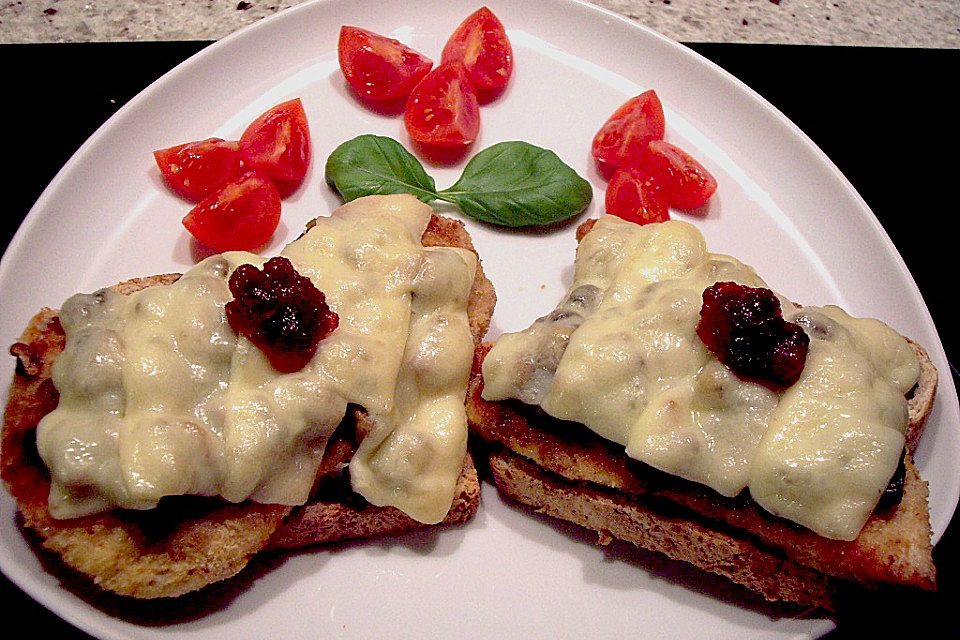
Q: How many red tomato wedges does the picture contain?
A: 9